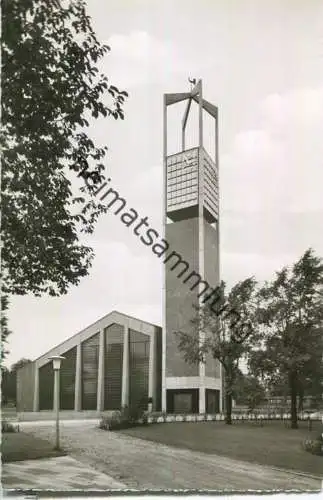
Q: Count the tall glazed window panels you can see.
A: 5